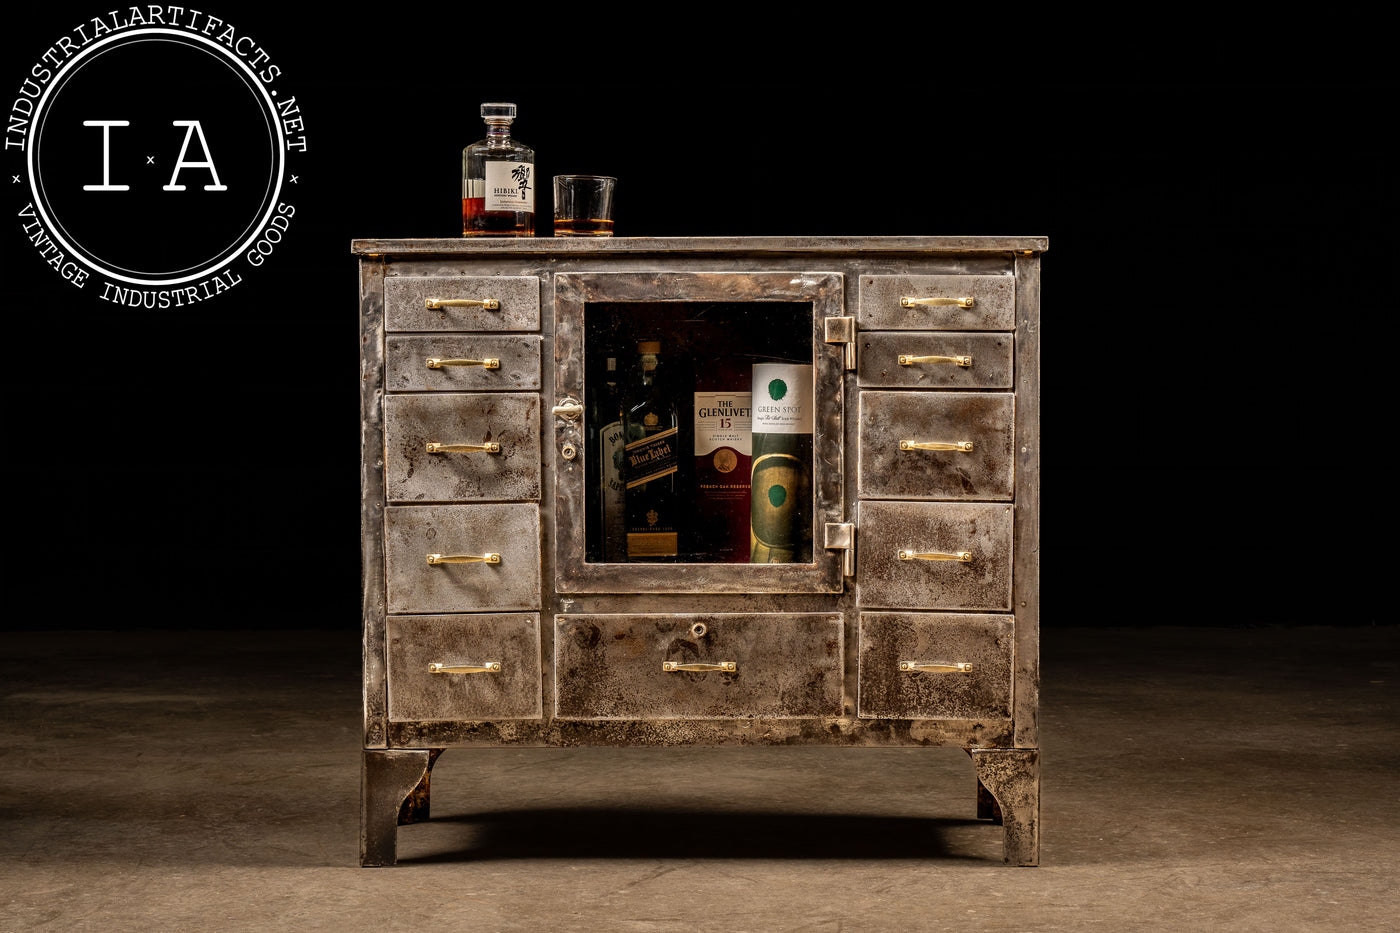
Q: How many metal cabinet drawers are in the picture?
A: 11